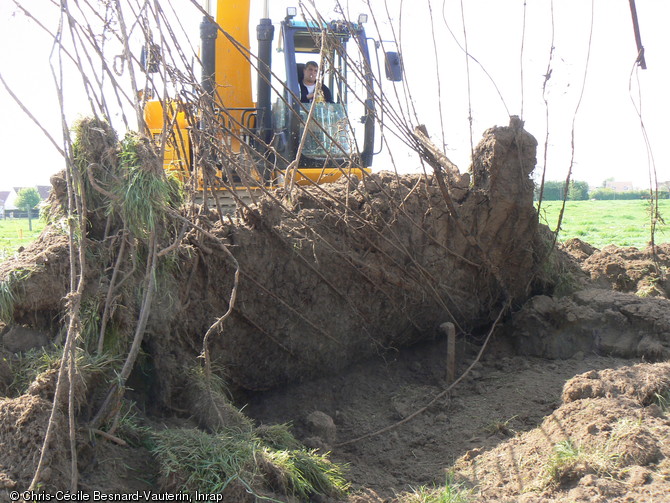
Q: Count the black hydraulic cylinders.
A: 2